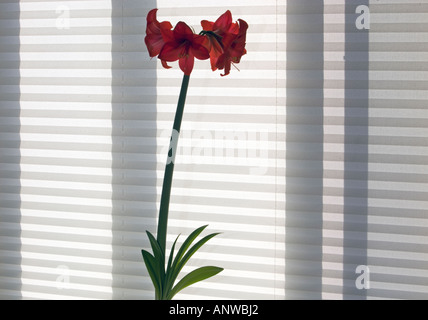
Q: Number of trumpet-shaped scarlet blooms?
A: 4